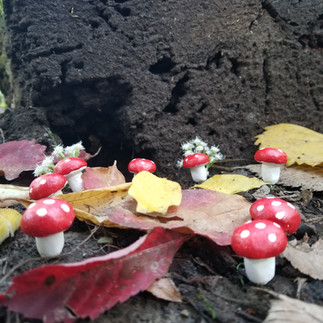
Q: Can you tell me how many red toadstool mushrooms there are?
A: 8